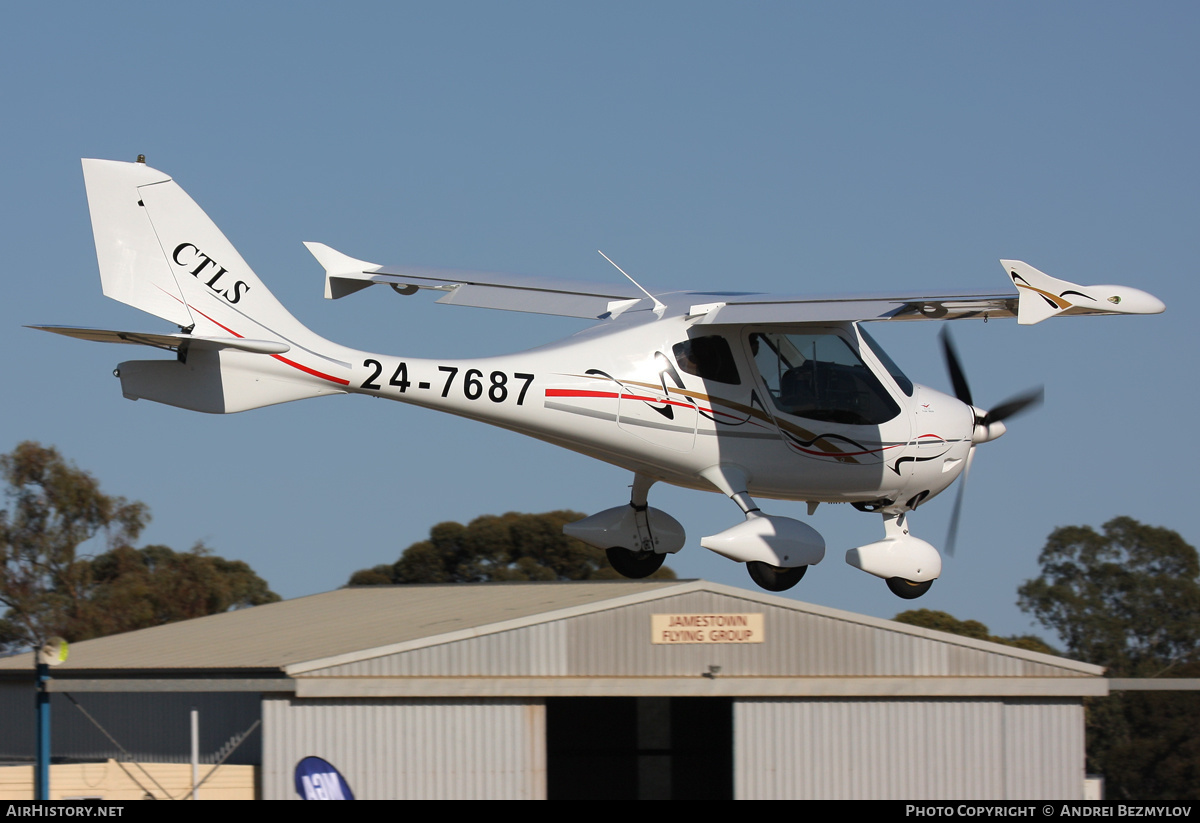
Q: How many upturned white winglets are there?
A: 2